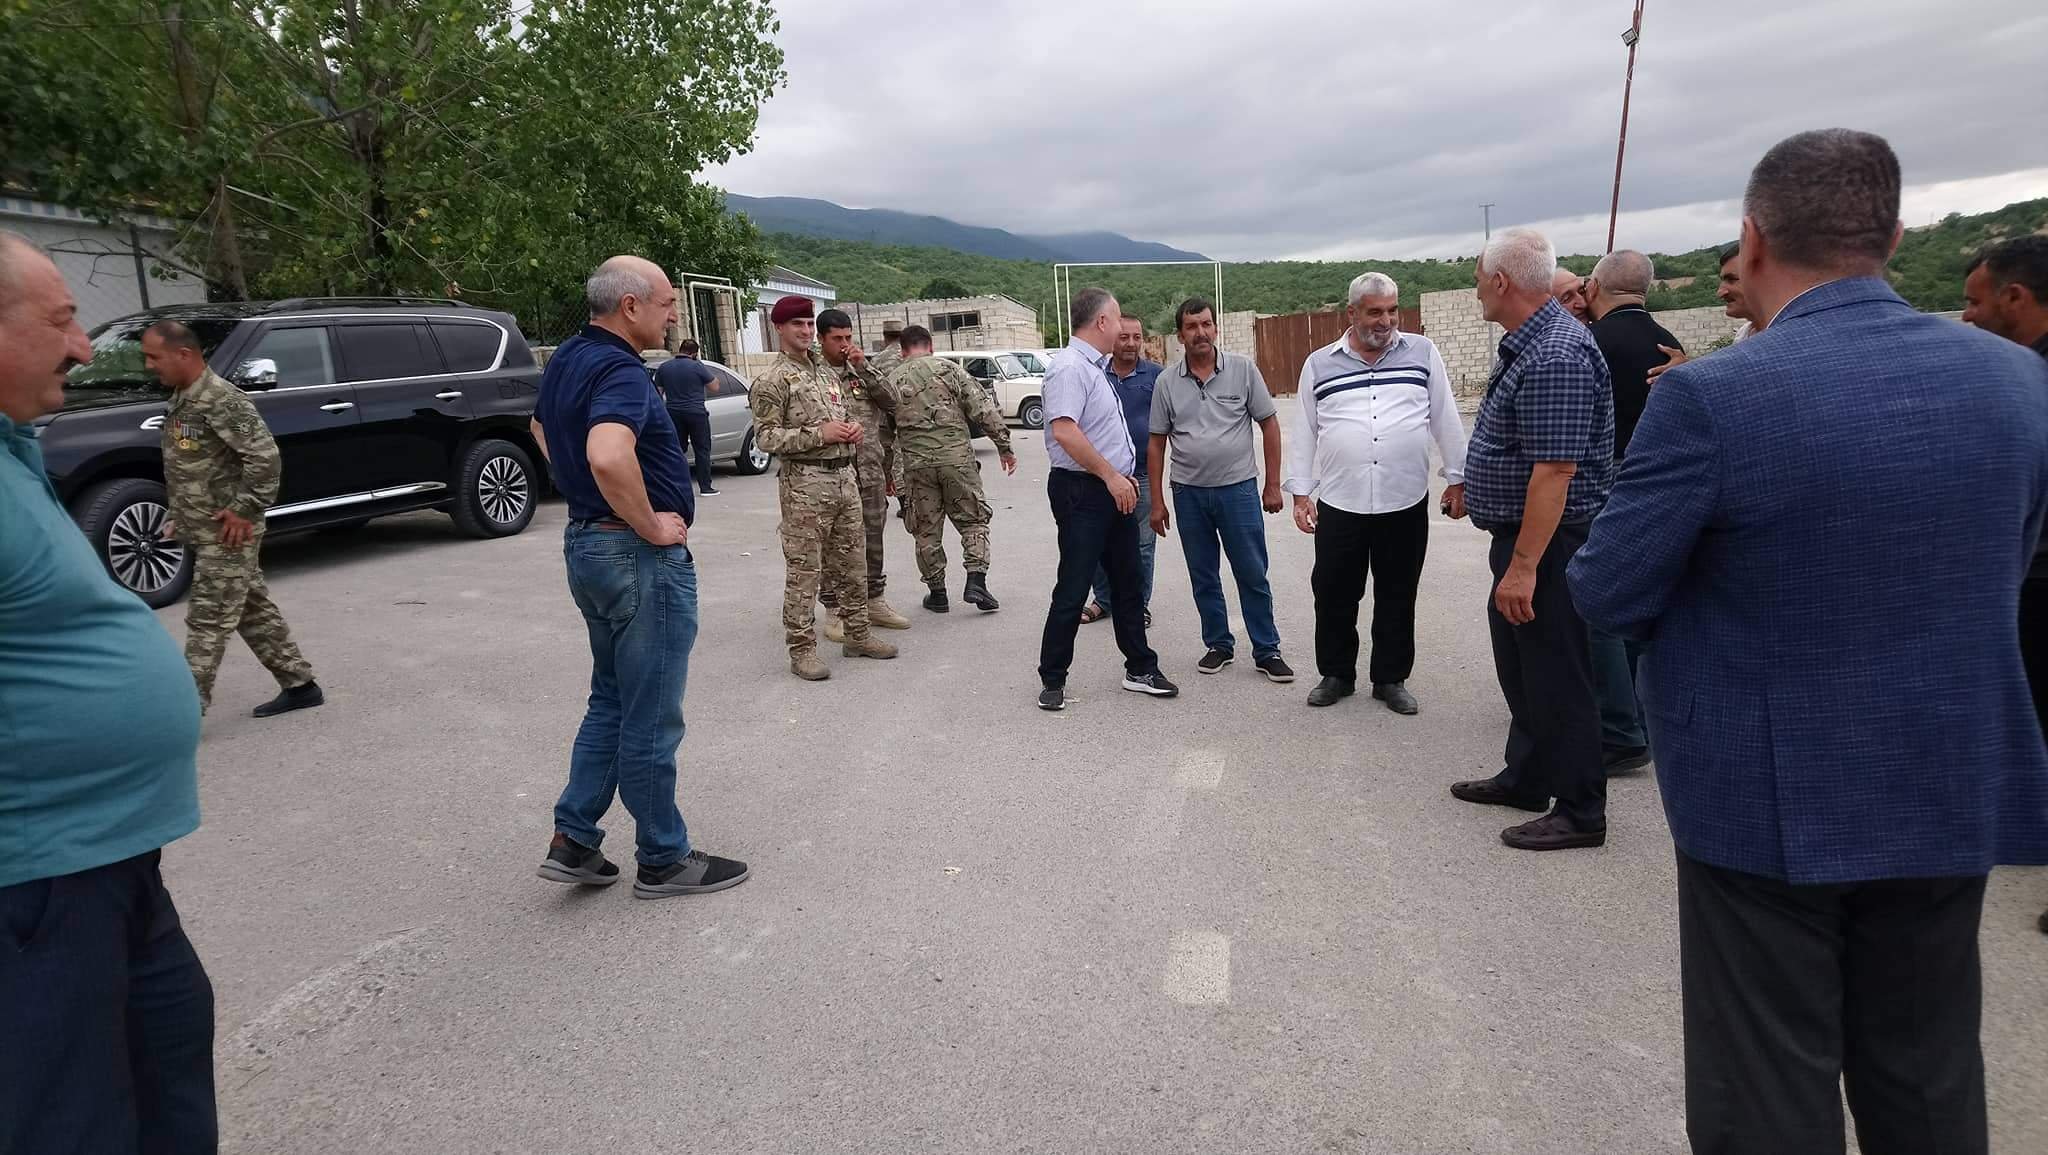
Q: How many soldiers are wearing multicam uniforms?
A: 2